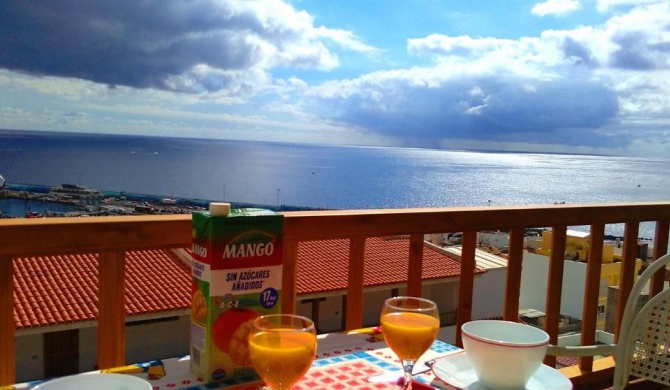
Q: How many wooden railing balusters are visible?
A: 11